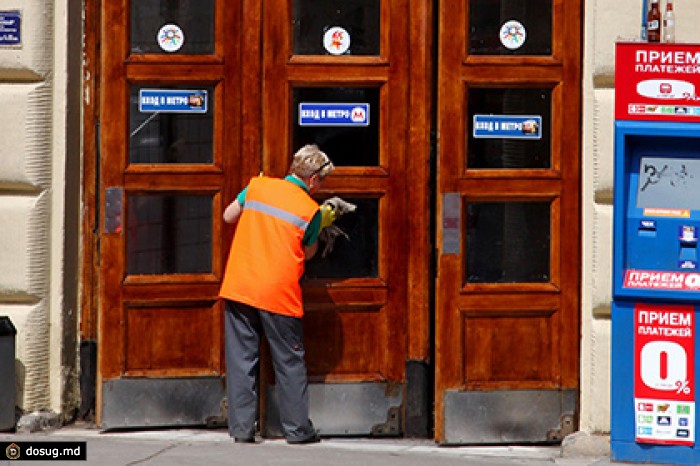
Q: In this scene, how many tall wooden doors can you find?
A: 3